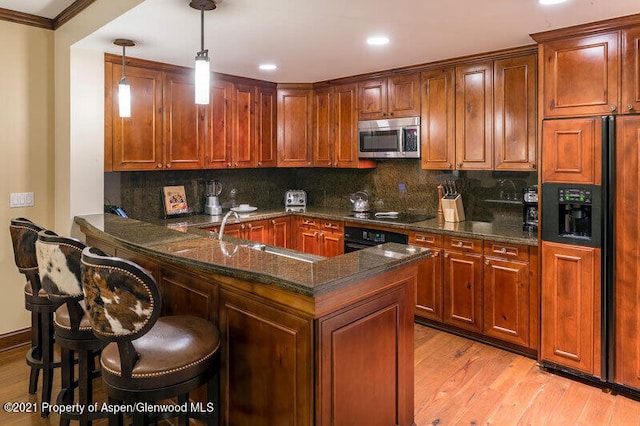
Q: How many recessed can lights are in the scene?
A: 3